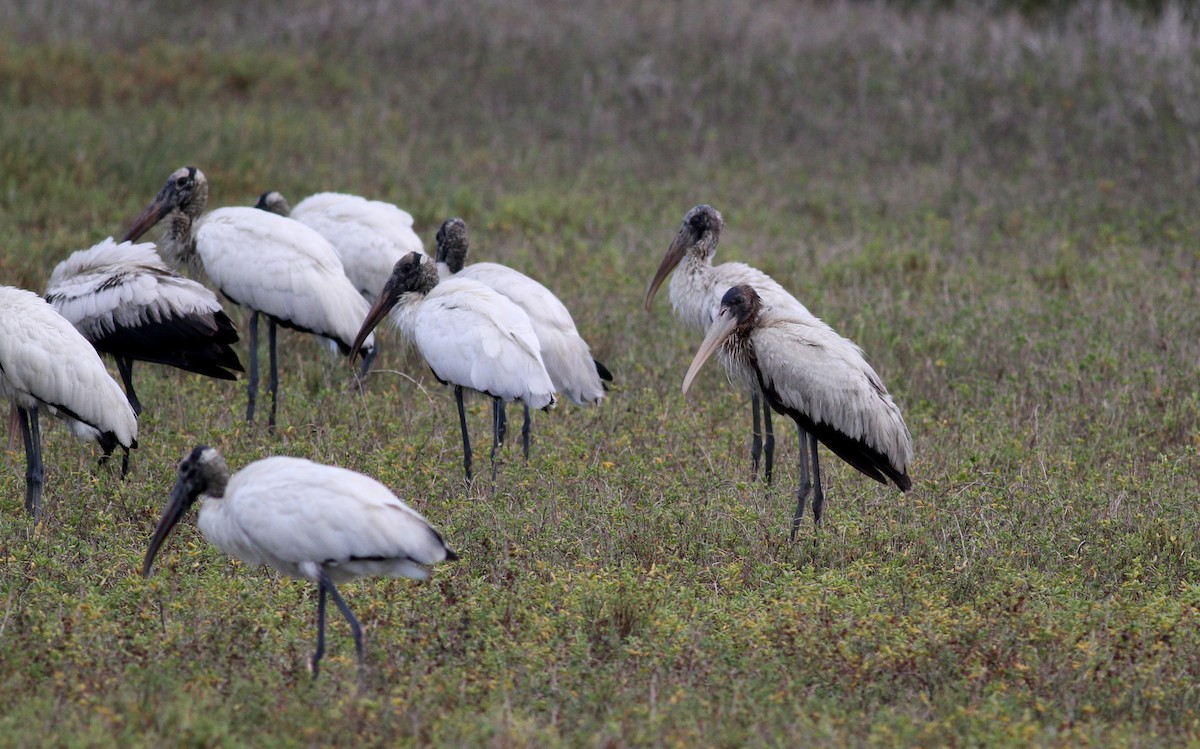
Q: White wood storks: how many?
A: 9